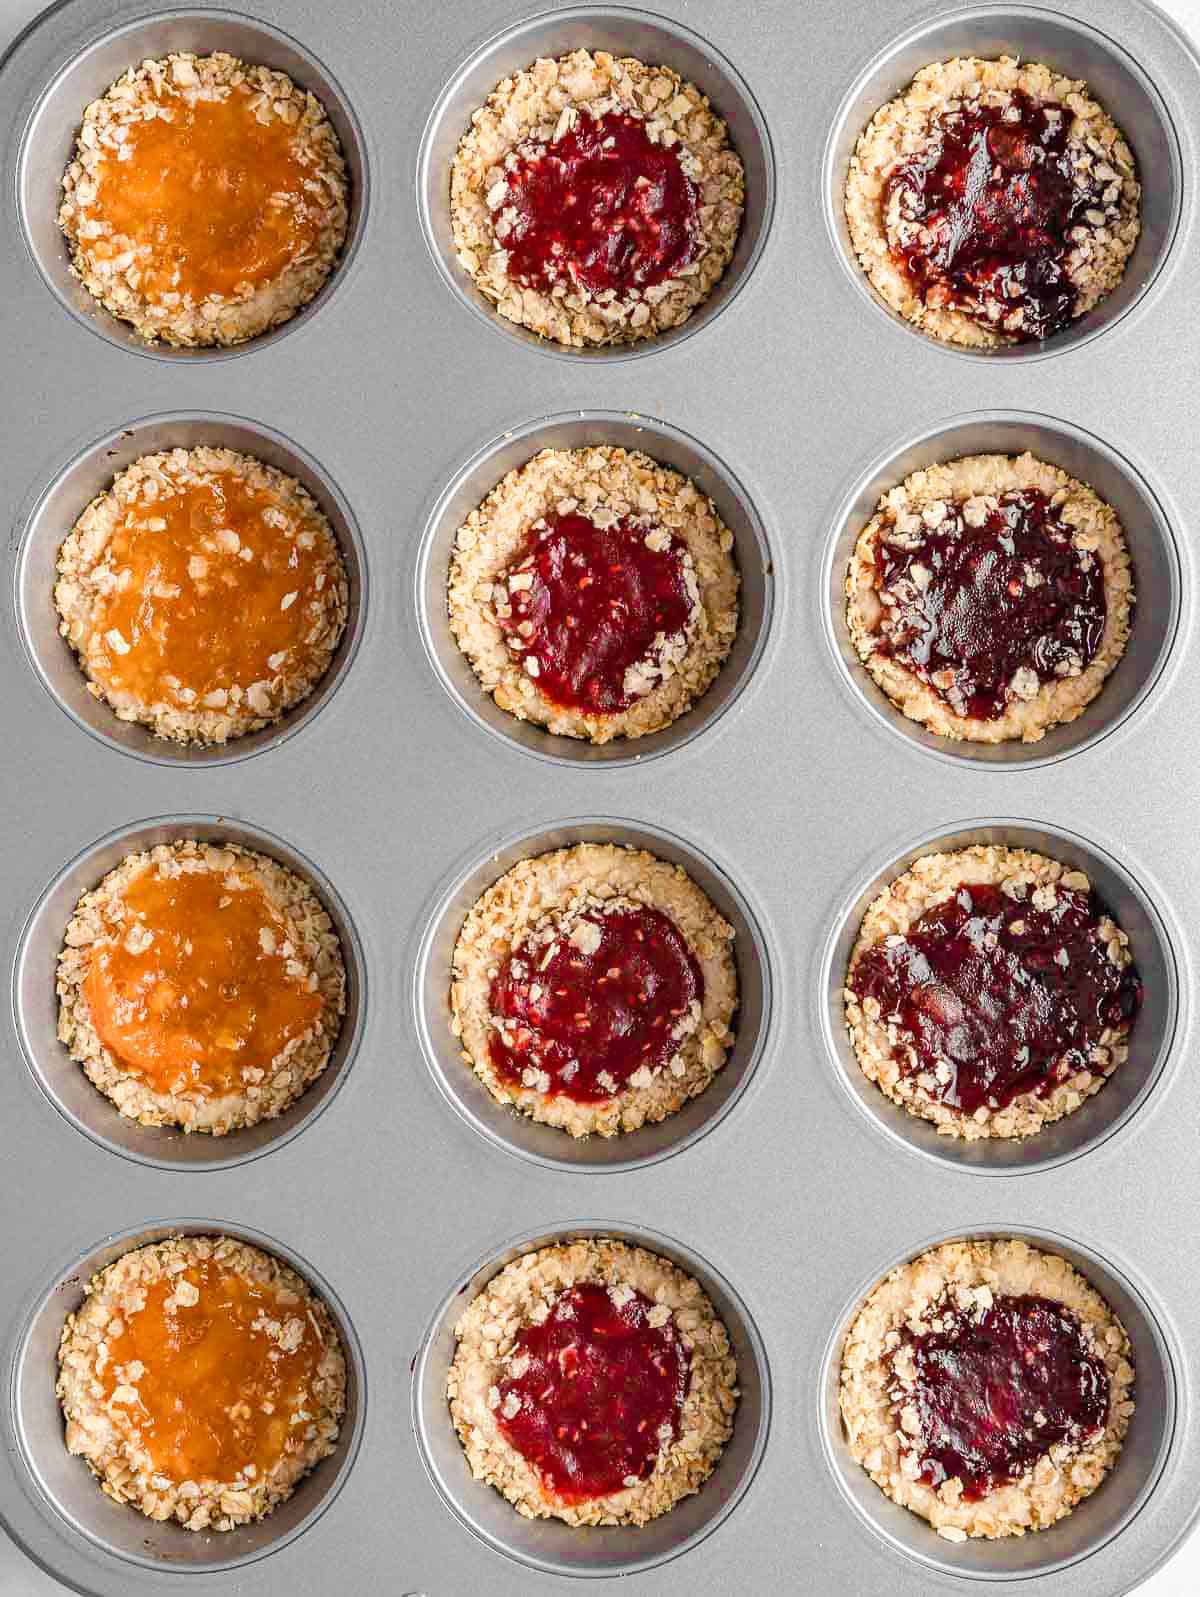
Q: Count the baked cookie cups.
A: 12